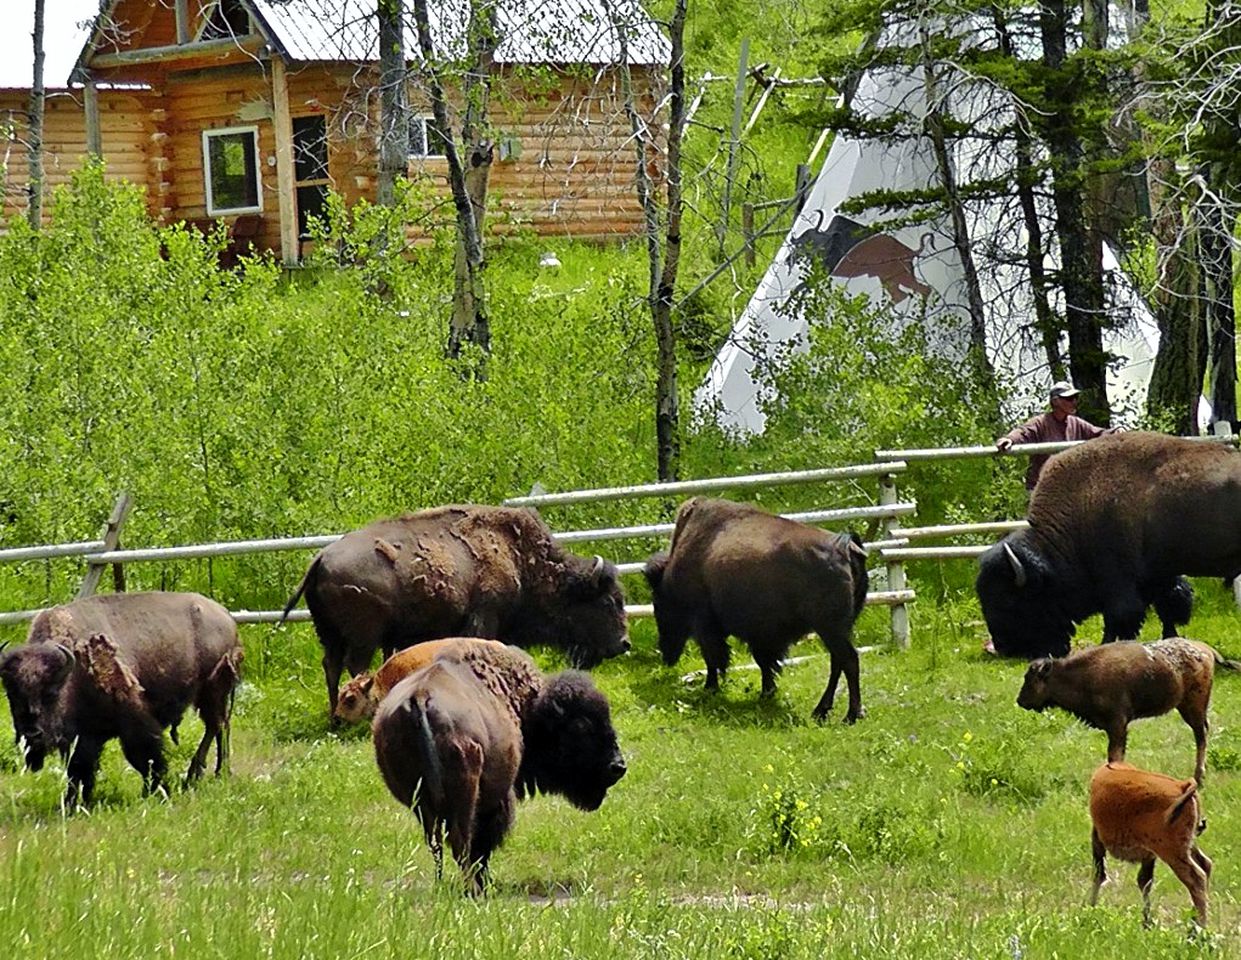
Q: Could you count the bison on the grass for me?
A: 8